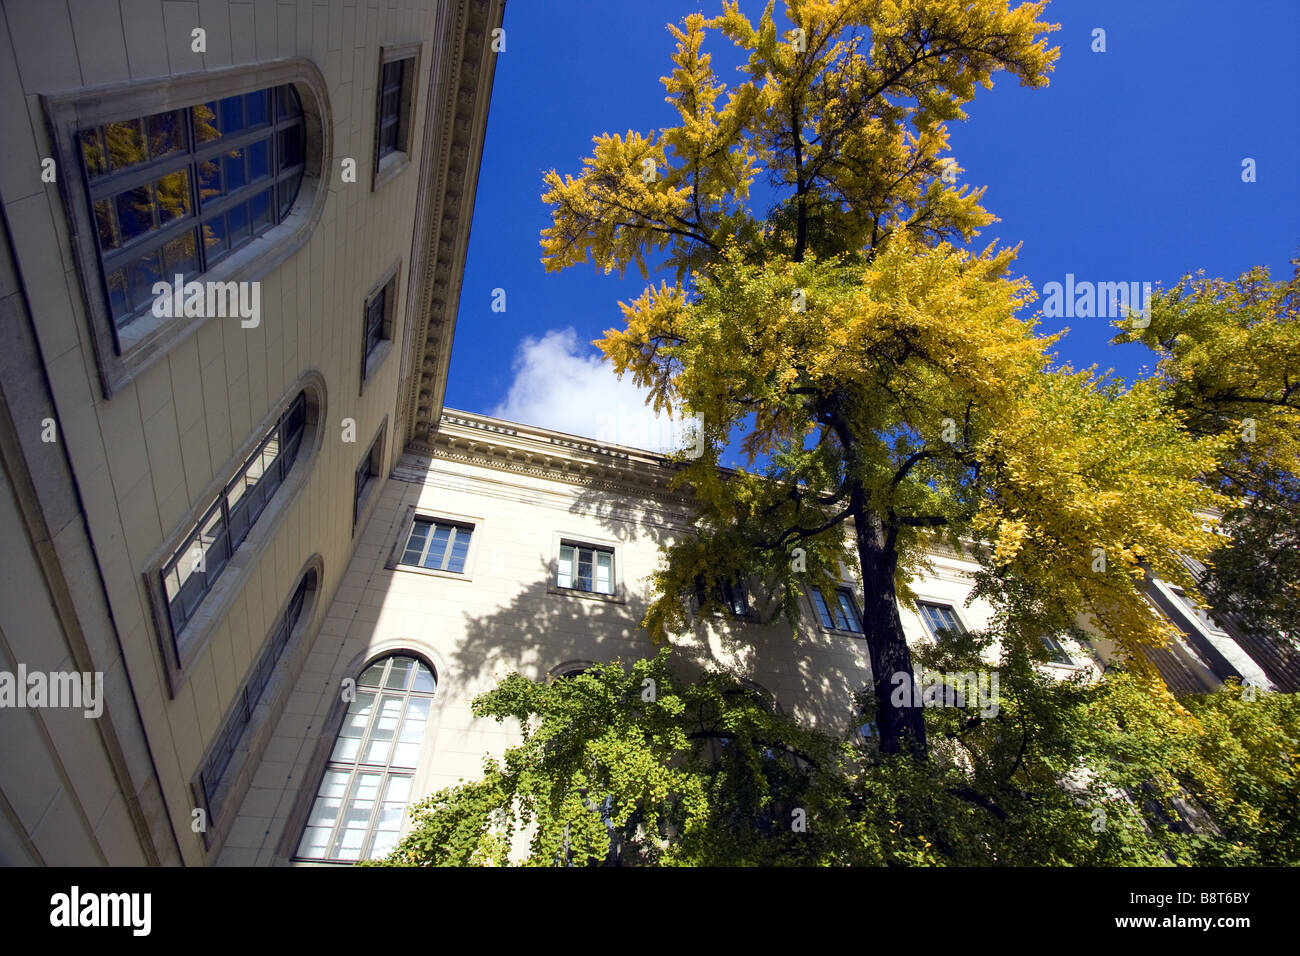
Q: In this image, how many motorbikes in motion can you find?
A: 0